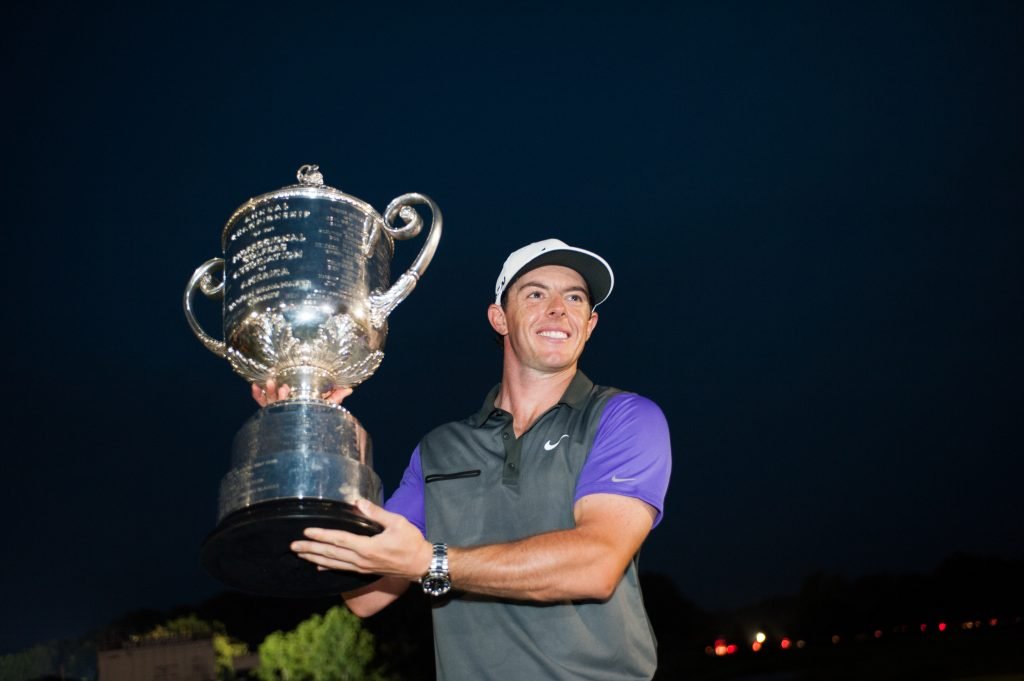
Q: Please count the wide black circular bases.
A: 1